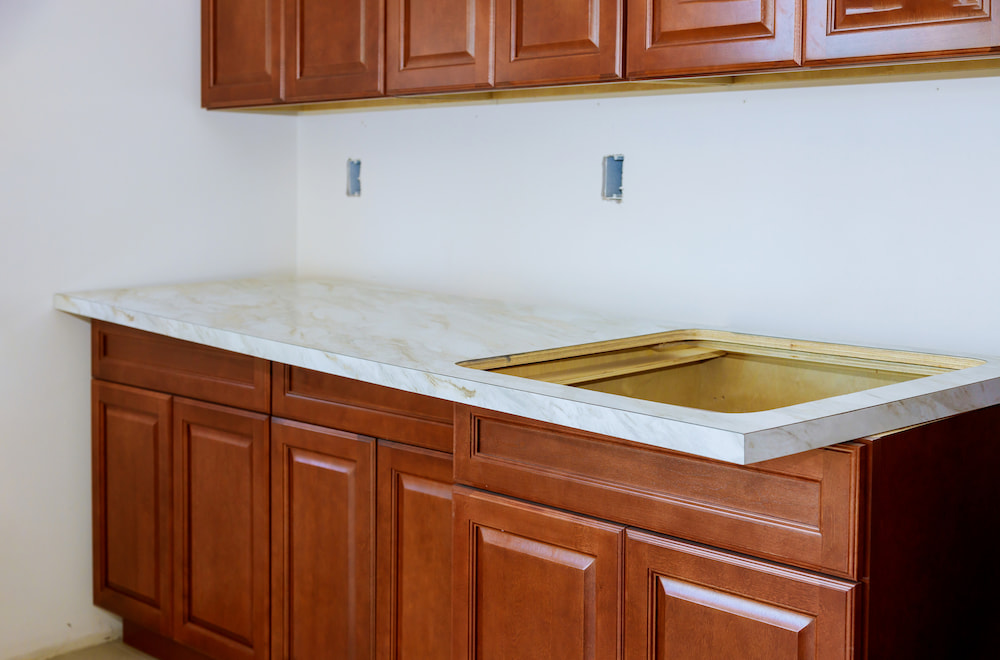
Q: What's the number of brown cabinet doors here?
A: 12